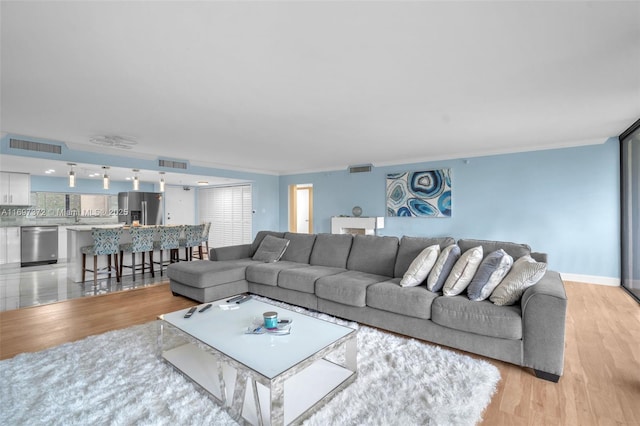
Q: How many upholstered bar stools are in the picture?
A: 5